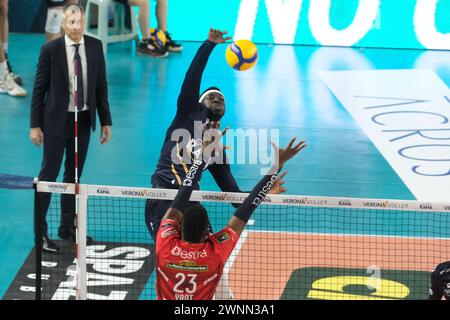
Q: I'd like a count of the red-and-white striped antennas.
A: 1